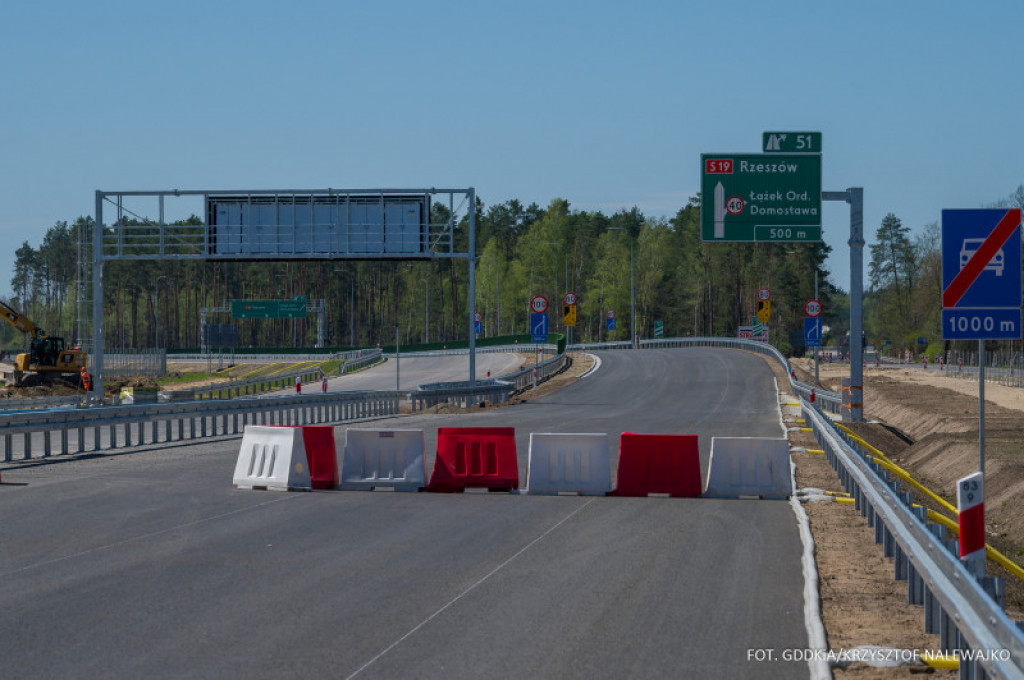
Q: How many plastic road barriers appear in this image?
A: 7